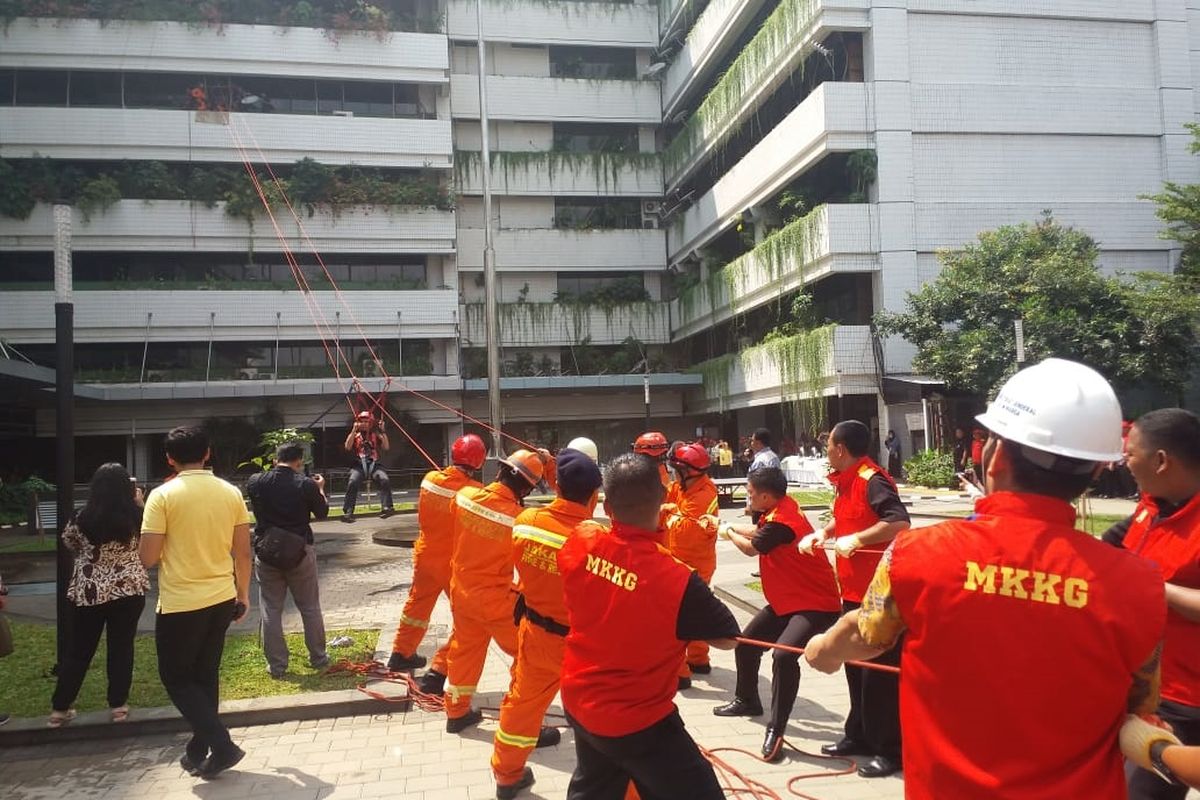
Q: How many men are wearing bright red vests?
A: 5